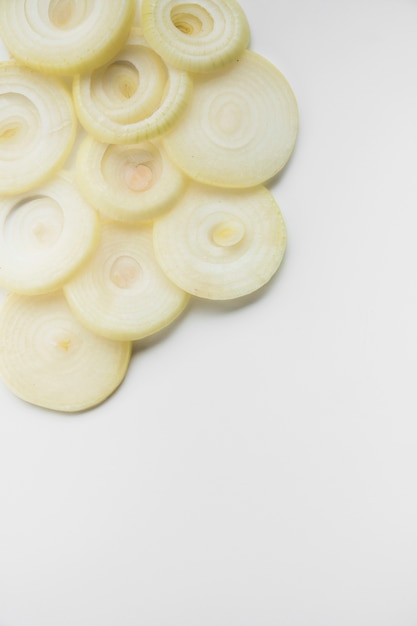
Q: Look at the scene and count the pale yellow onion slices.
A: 10